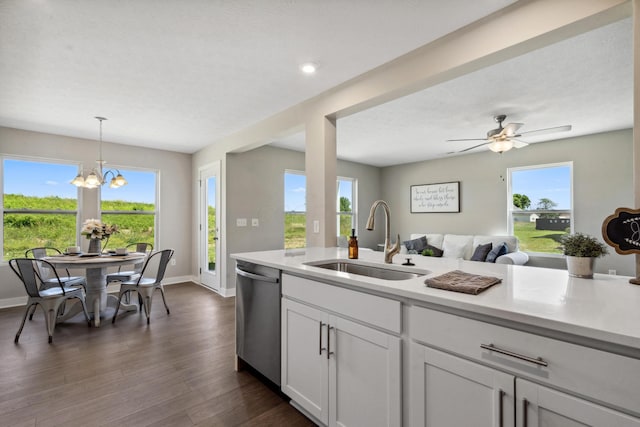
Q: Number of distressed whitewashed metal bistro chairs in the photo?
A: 4